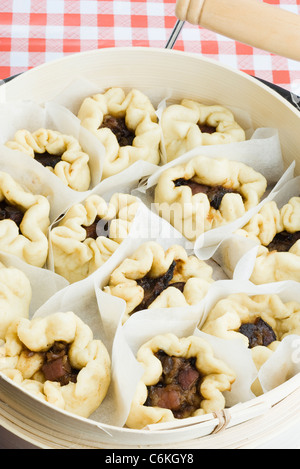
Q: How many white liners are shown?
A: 12